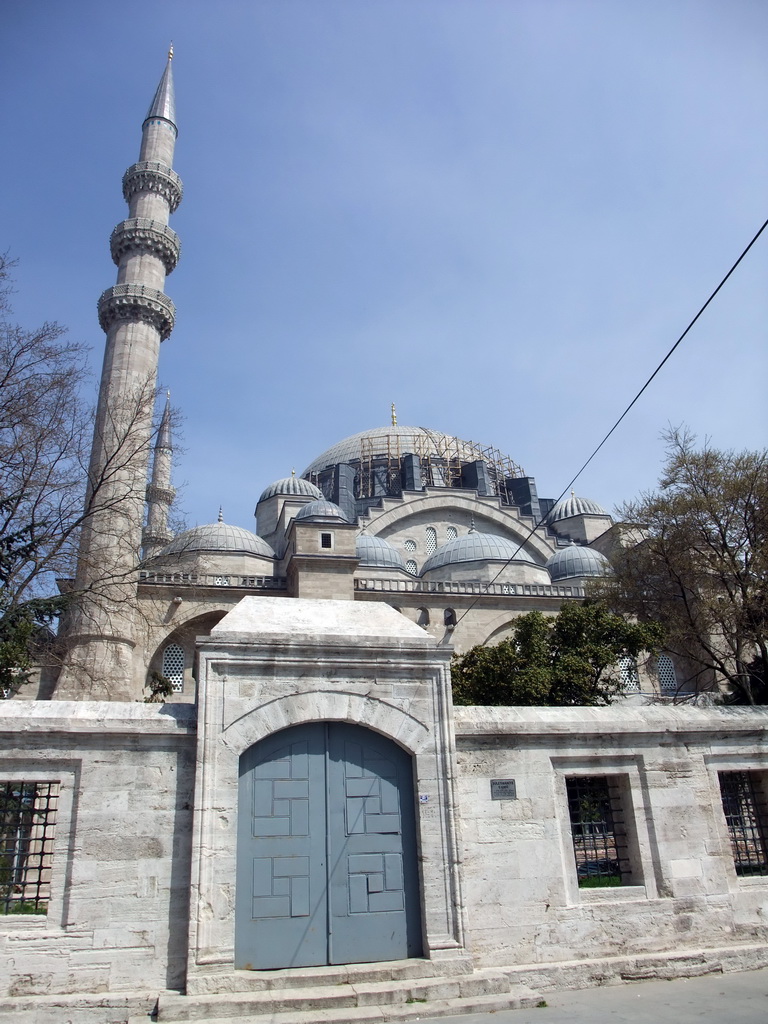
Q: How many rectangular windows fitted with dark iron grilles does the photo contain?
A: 3